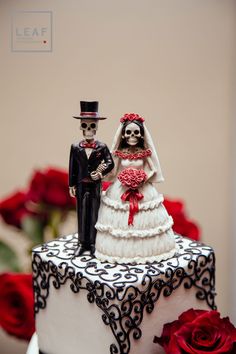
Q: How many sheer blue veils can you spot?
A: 0